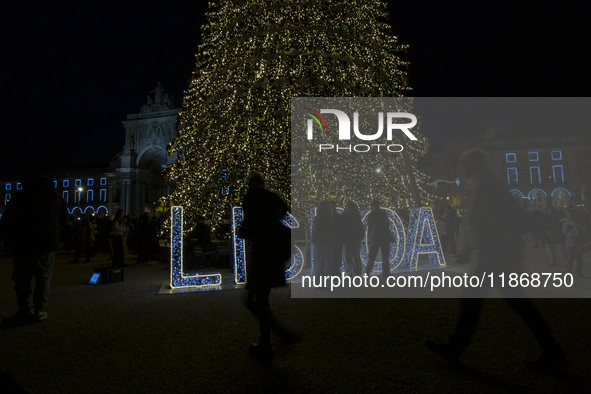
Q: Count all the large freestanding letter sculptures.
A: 6